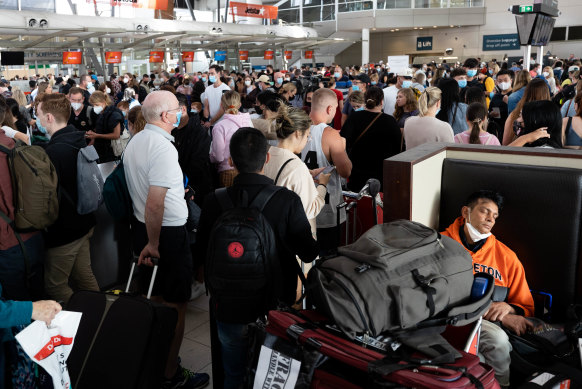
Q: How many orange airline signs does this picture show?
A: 10